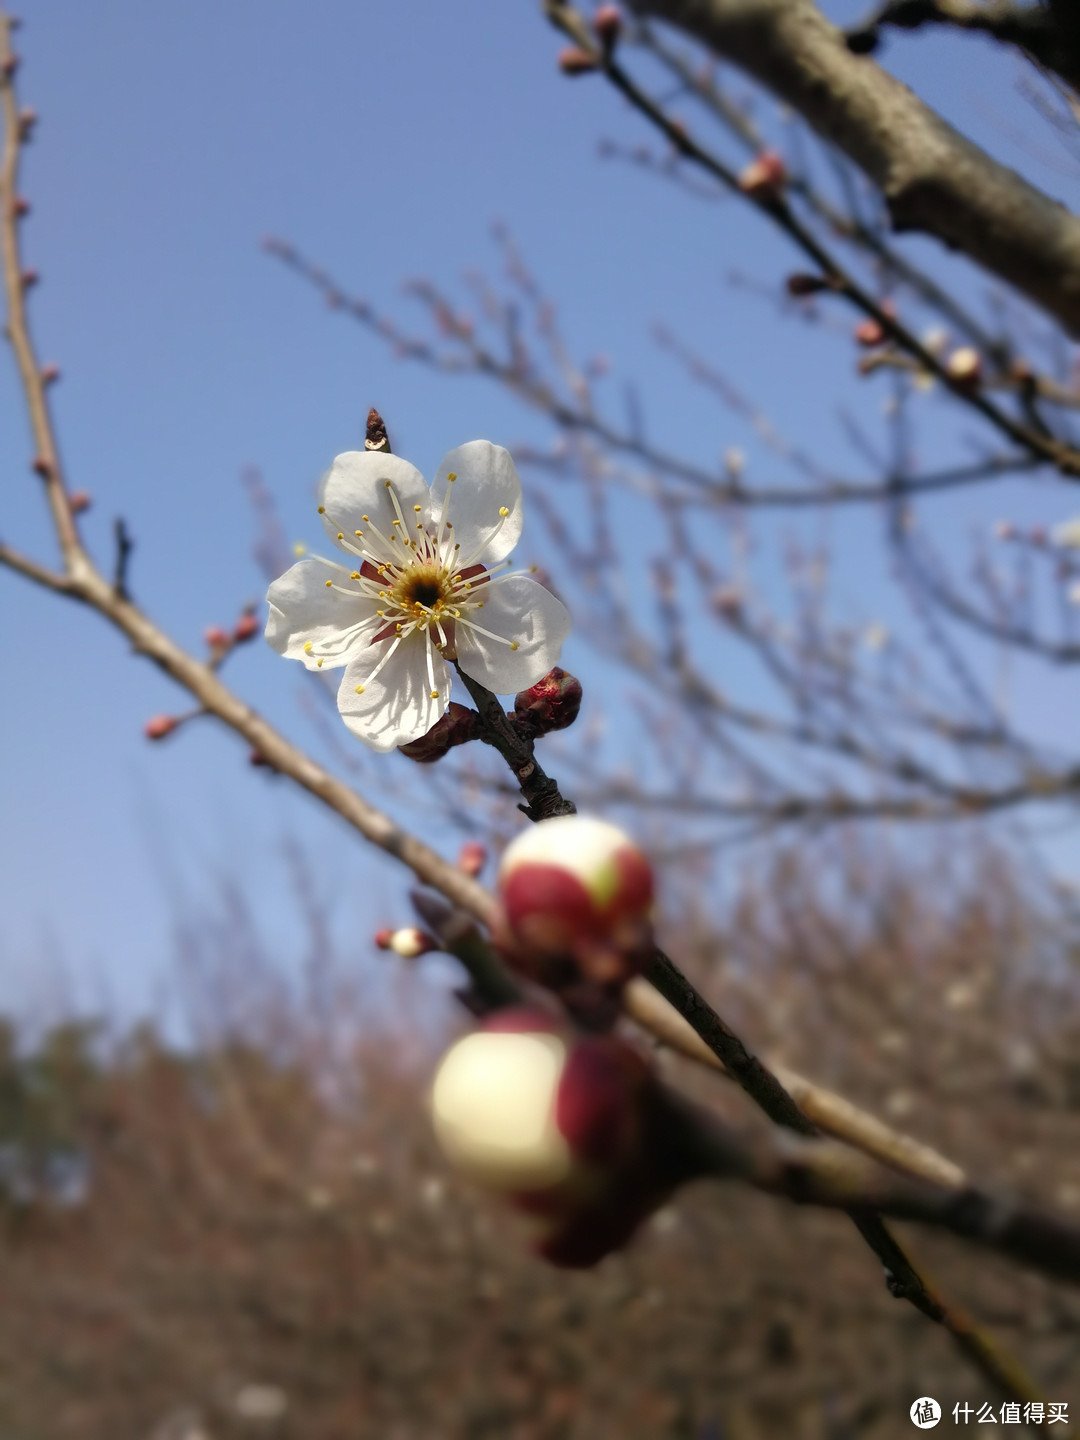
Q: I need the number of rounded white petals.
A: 5